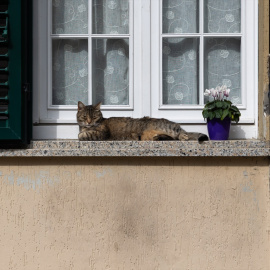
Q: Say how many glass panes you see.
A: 8